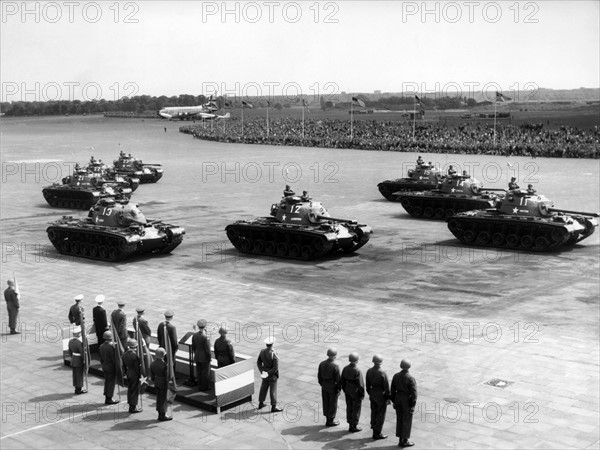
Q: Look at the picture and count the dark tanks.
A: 8